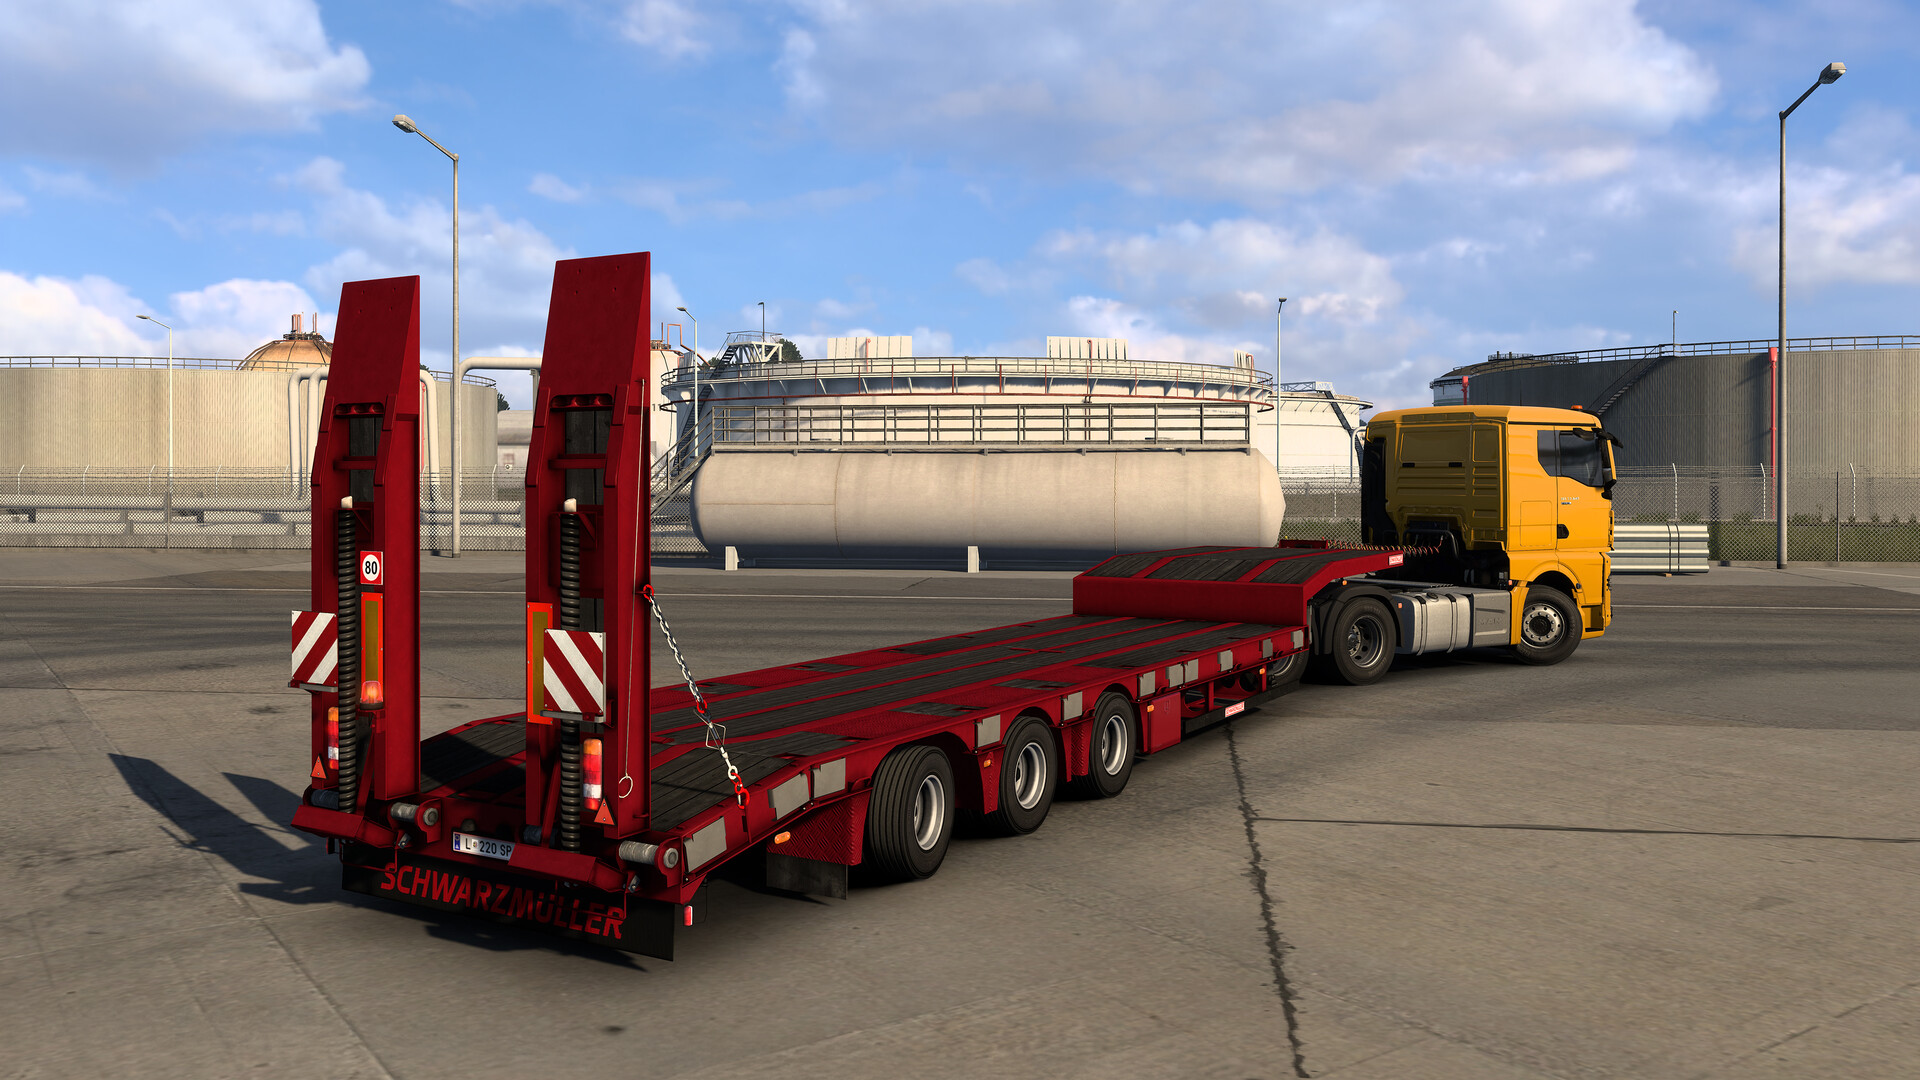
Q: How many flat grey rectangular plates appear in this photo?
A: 11